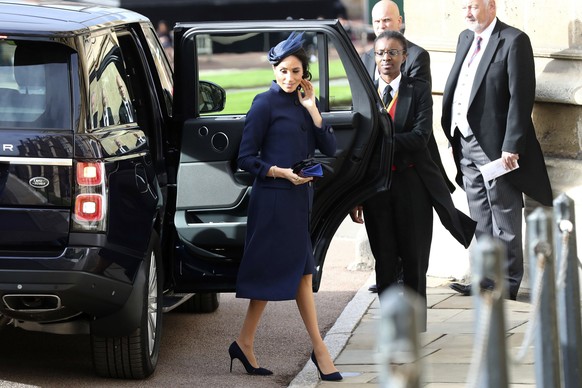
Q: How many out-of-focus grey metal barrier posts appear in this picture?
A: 4